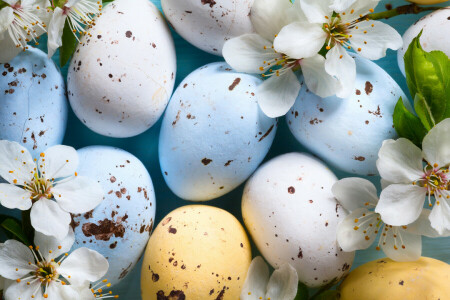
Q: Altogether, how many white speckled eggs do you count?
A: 4